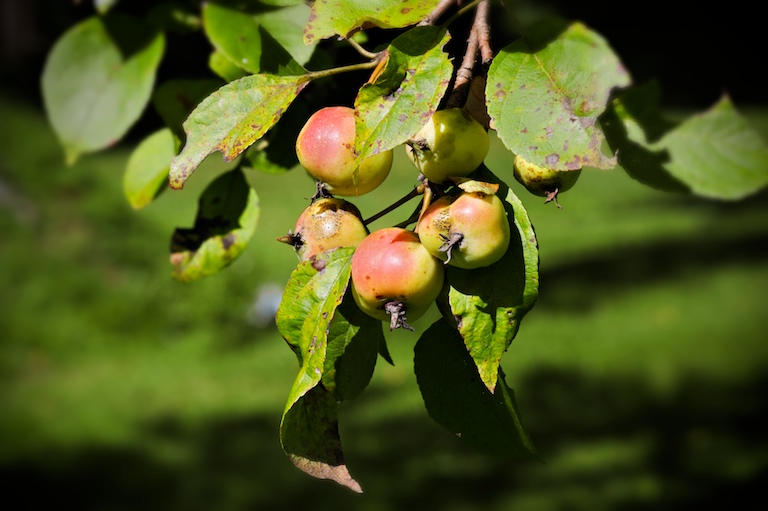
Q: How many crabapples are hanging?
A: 6